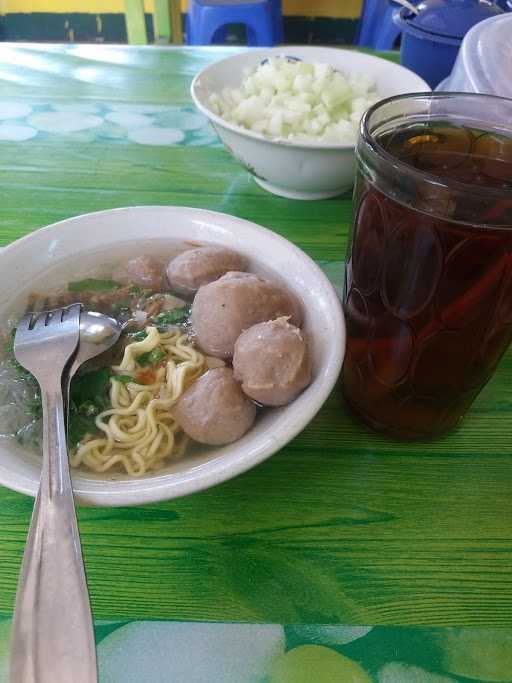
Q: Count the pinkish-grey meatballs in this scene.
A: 5